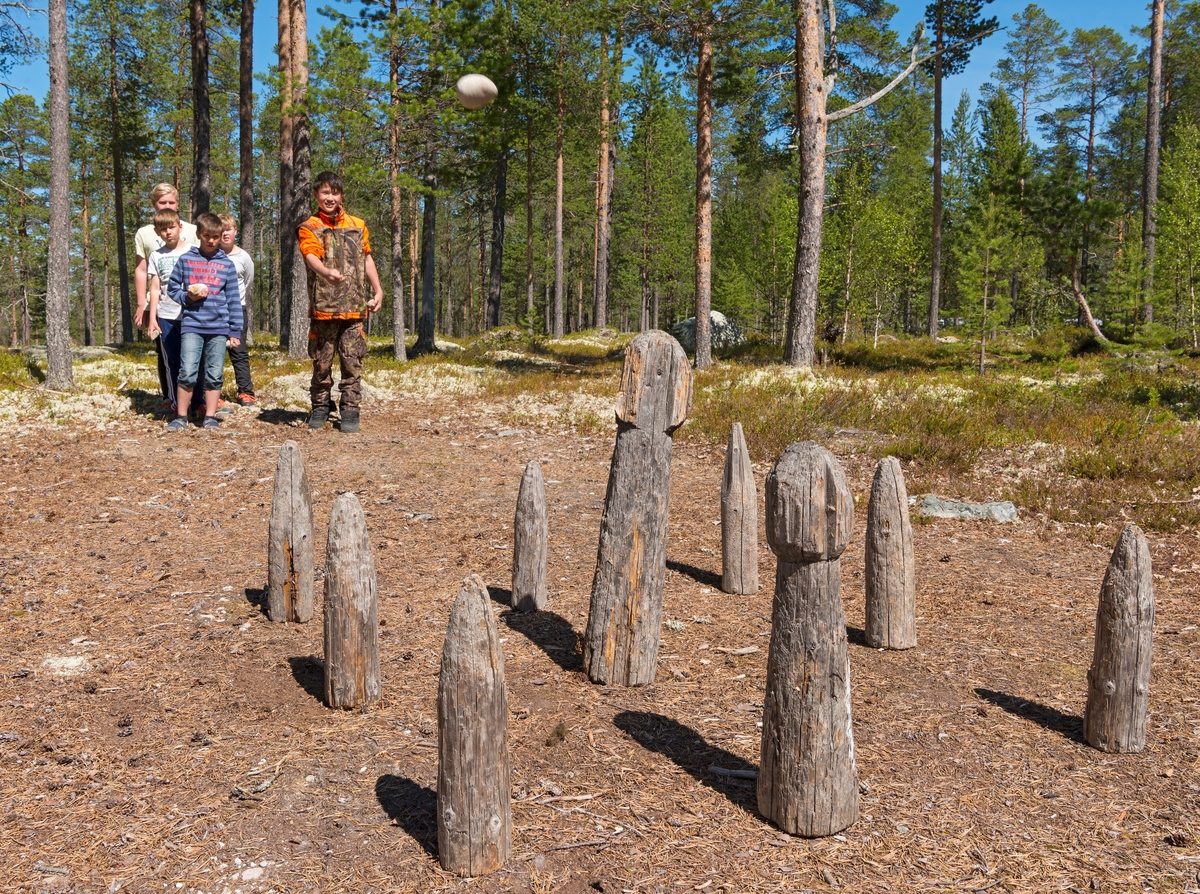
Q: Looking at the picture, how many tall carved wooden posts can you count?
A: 2